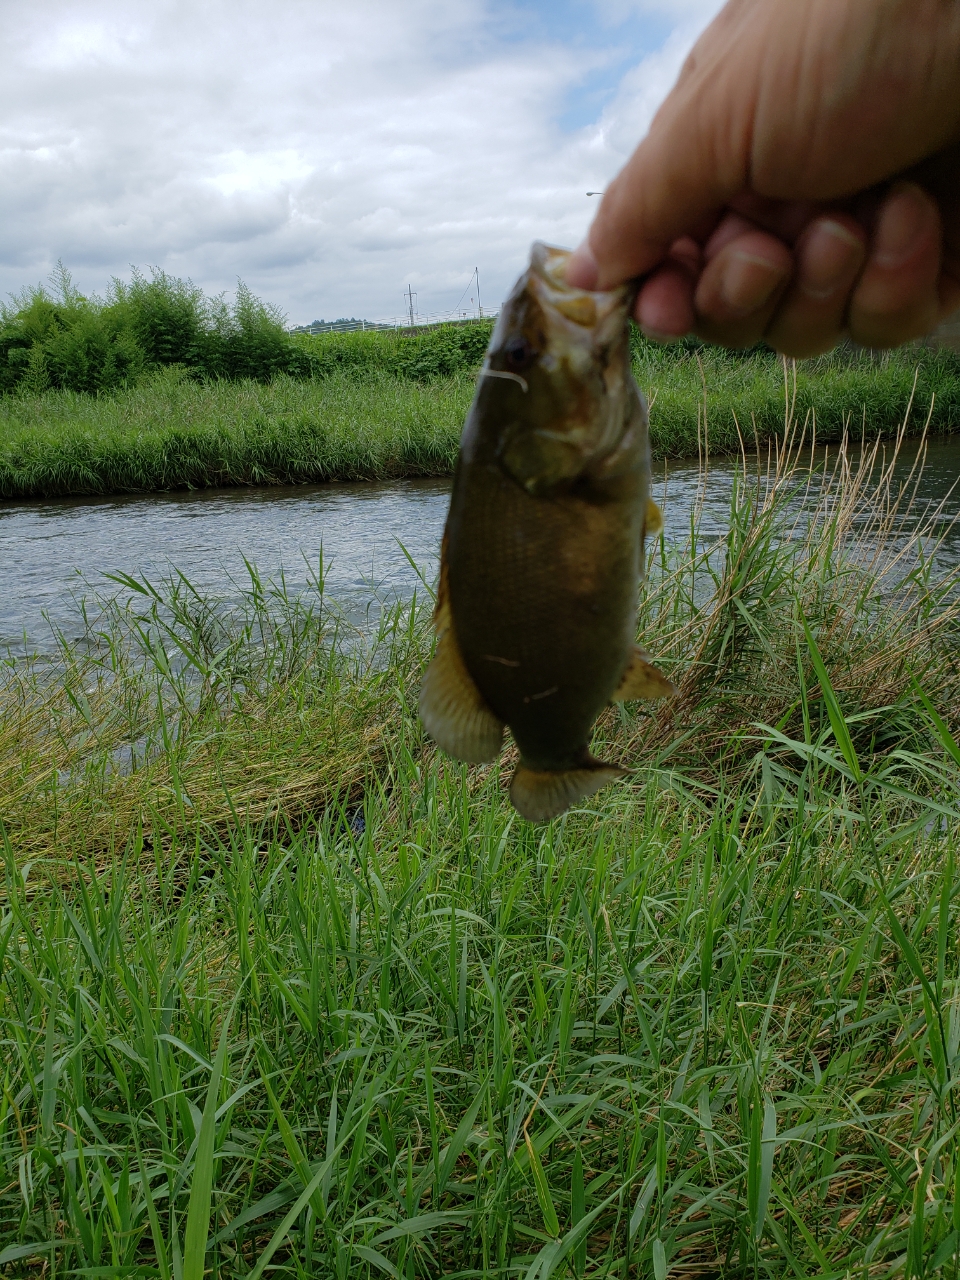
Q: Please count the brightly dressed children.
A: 0